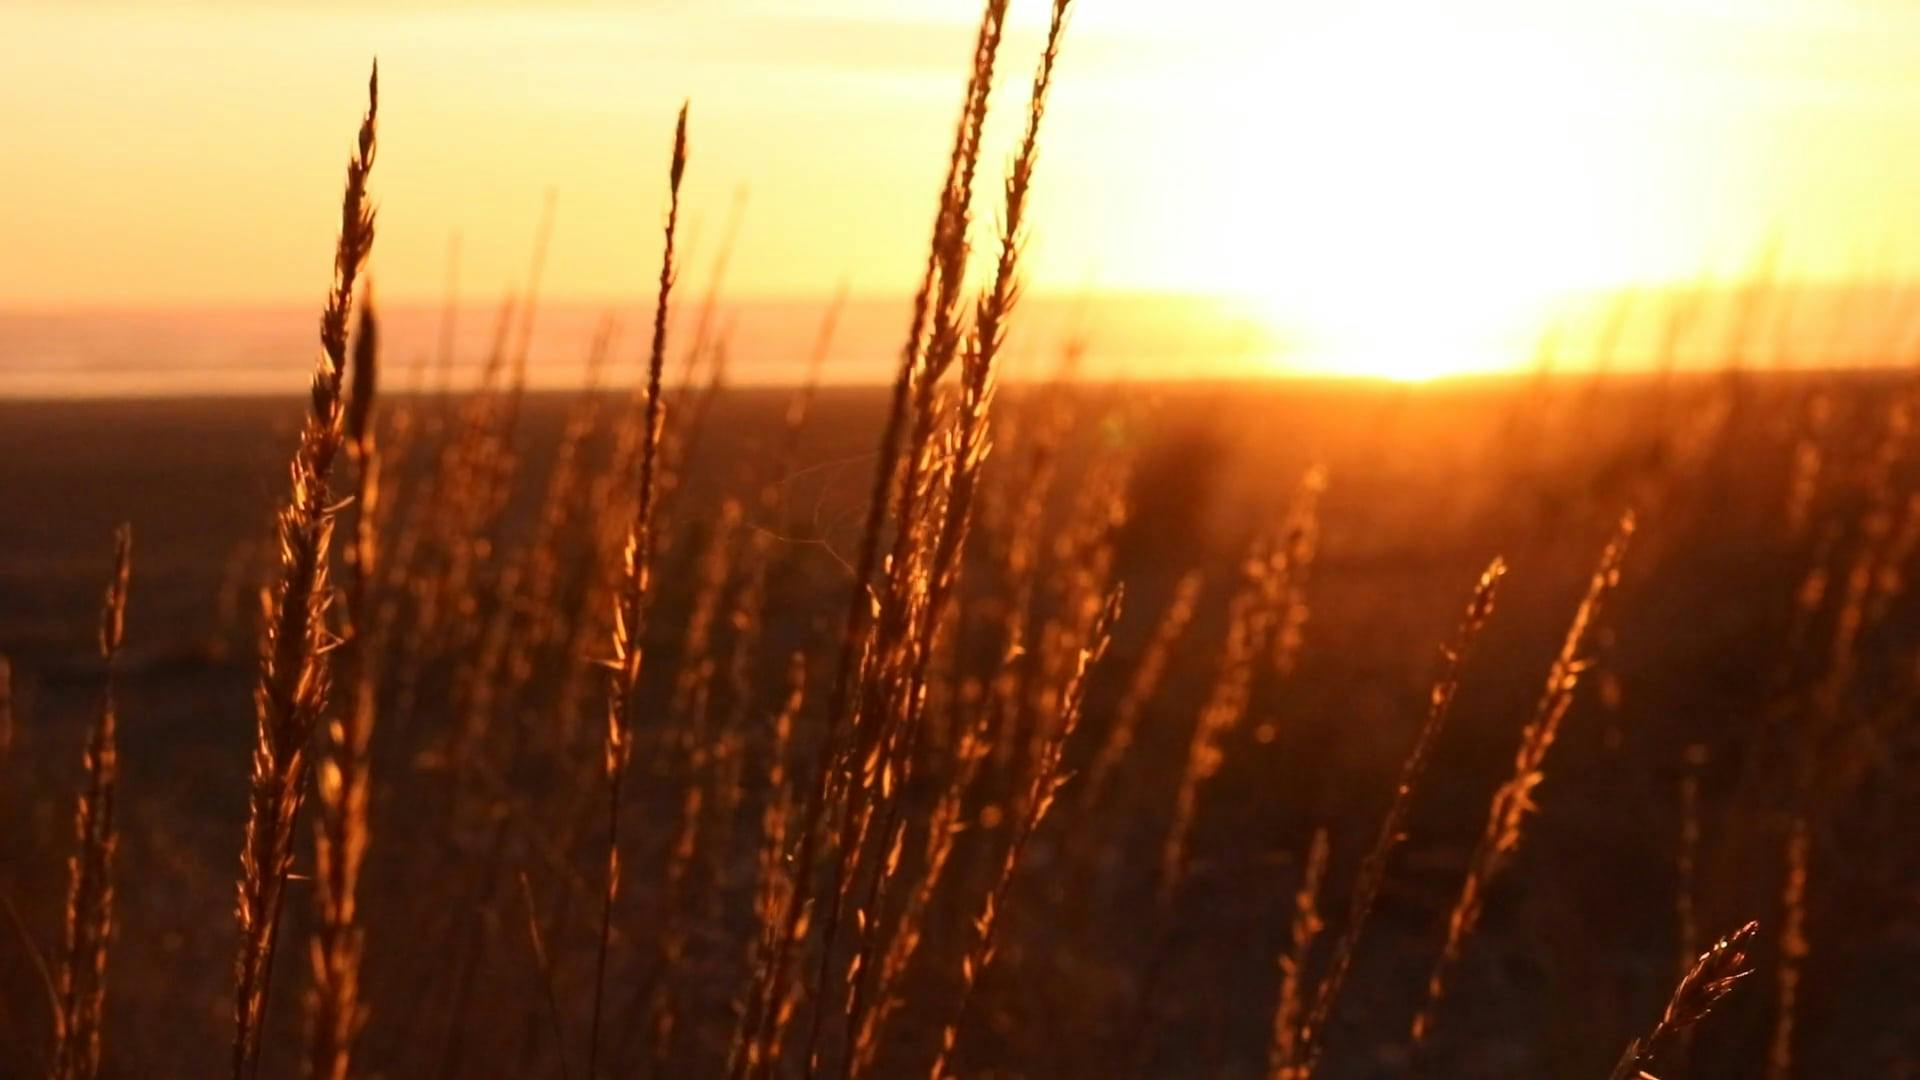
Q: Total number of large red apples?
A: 0